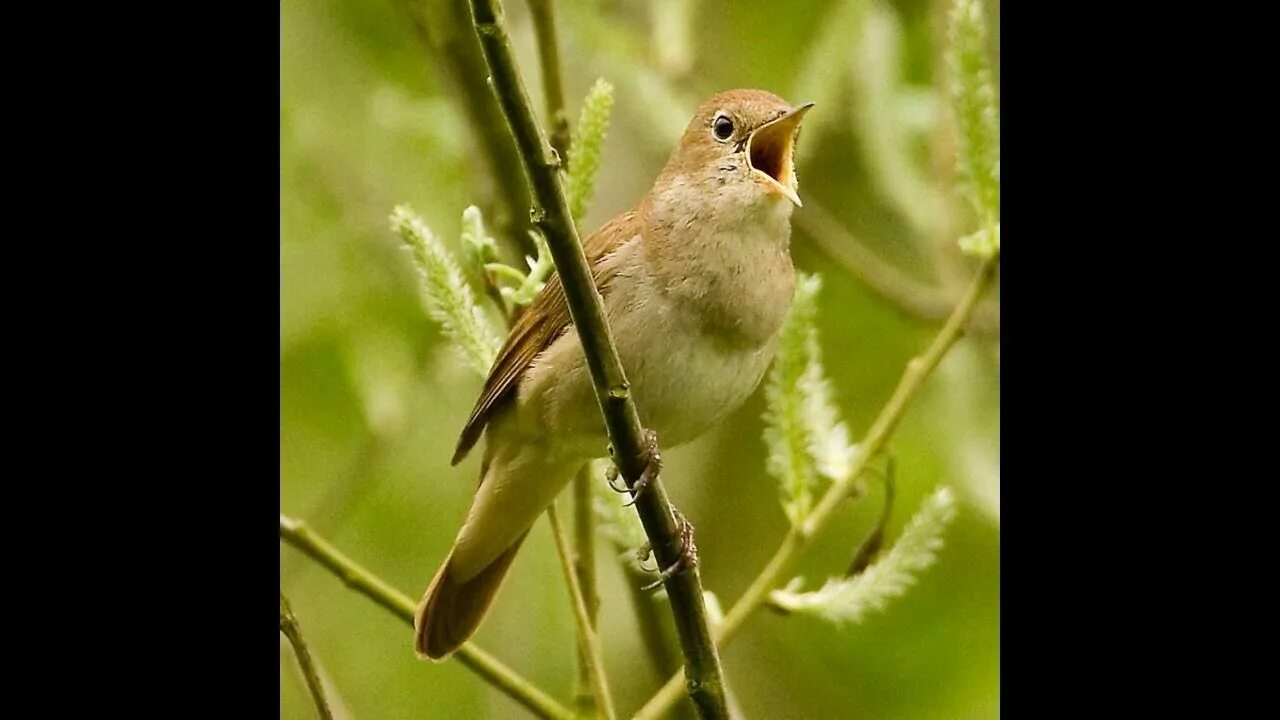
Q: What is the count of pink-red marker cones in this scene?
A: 0